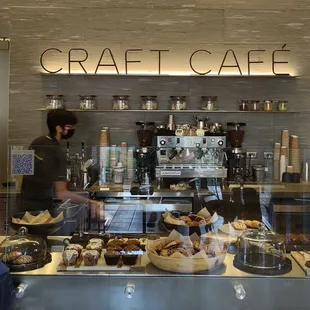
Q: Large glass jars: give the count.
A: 6